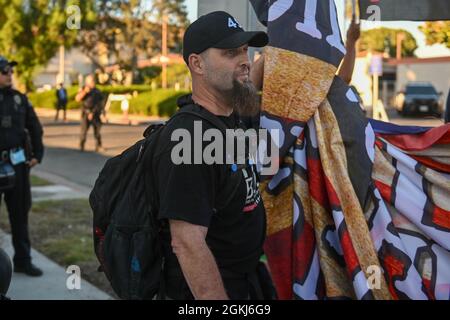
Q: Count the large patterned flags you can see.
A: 1